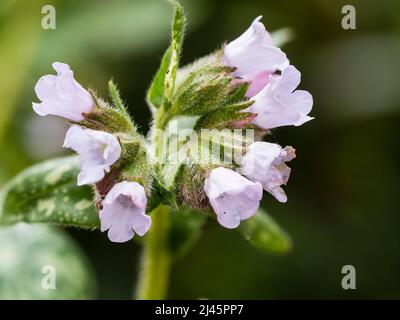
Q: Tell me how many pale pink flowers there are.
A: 7